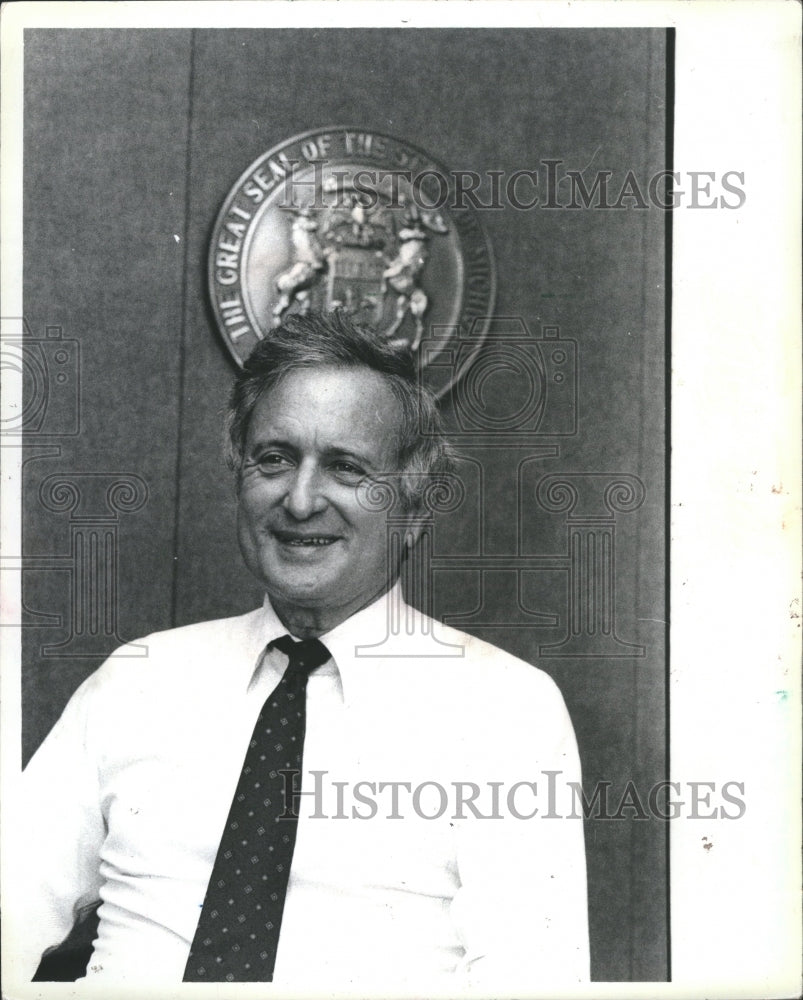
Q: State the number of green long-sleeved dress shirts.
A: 0